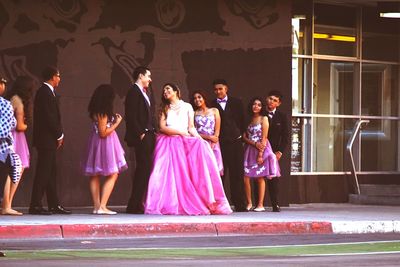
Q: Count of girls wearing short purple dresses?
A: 4